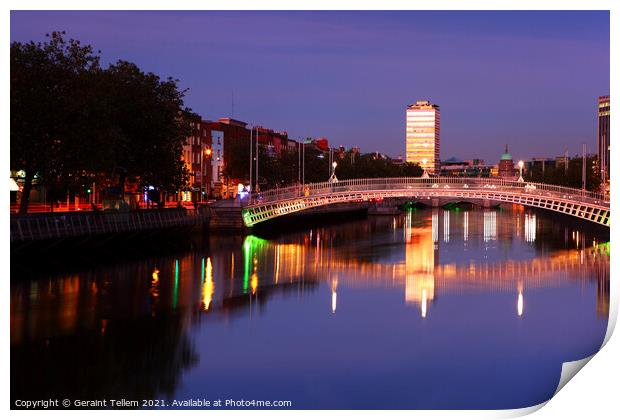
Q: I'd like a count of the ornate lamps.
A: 3